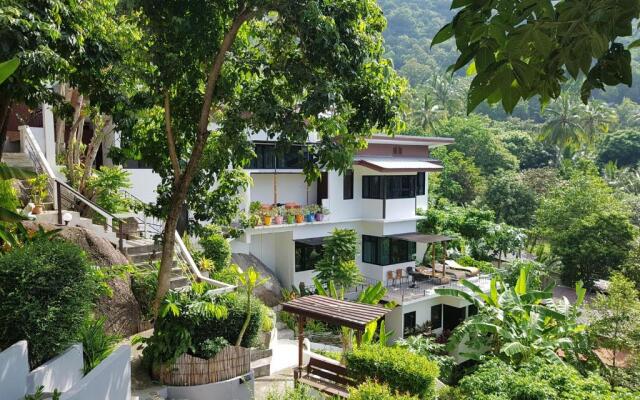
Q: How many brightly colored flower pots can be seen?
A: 6